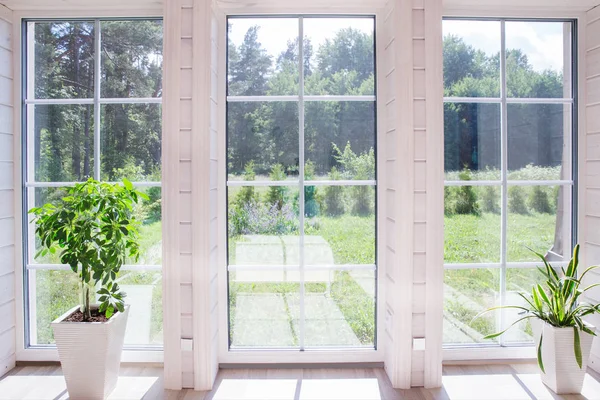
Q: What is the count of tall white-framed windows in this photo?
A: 3